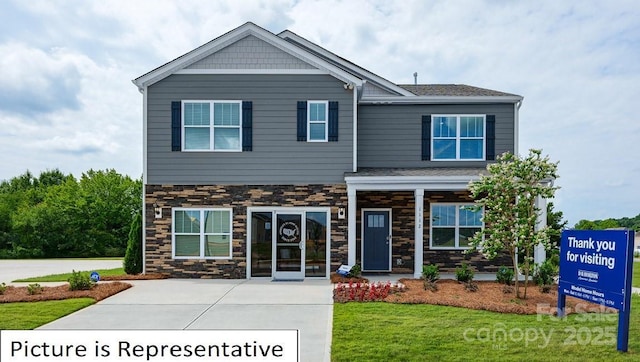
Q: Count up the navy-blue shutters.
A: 6